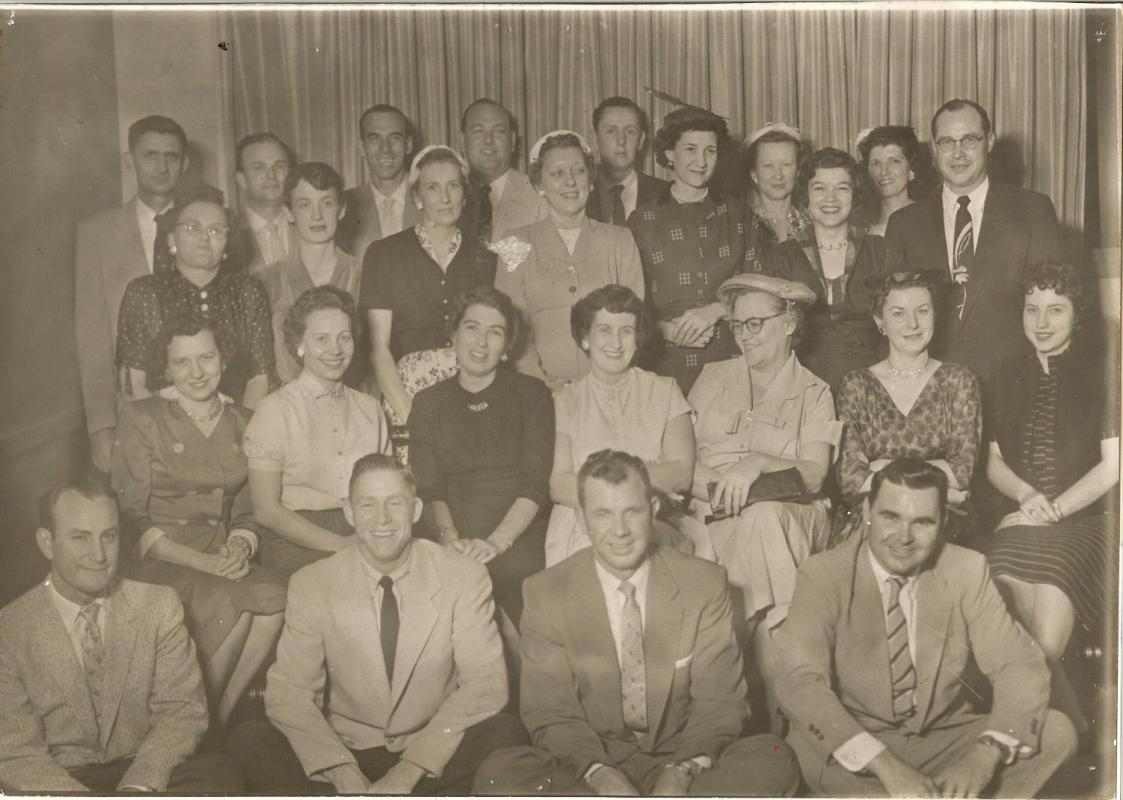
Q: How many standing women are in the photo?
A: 8